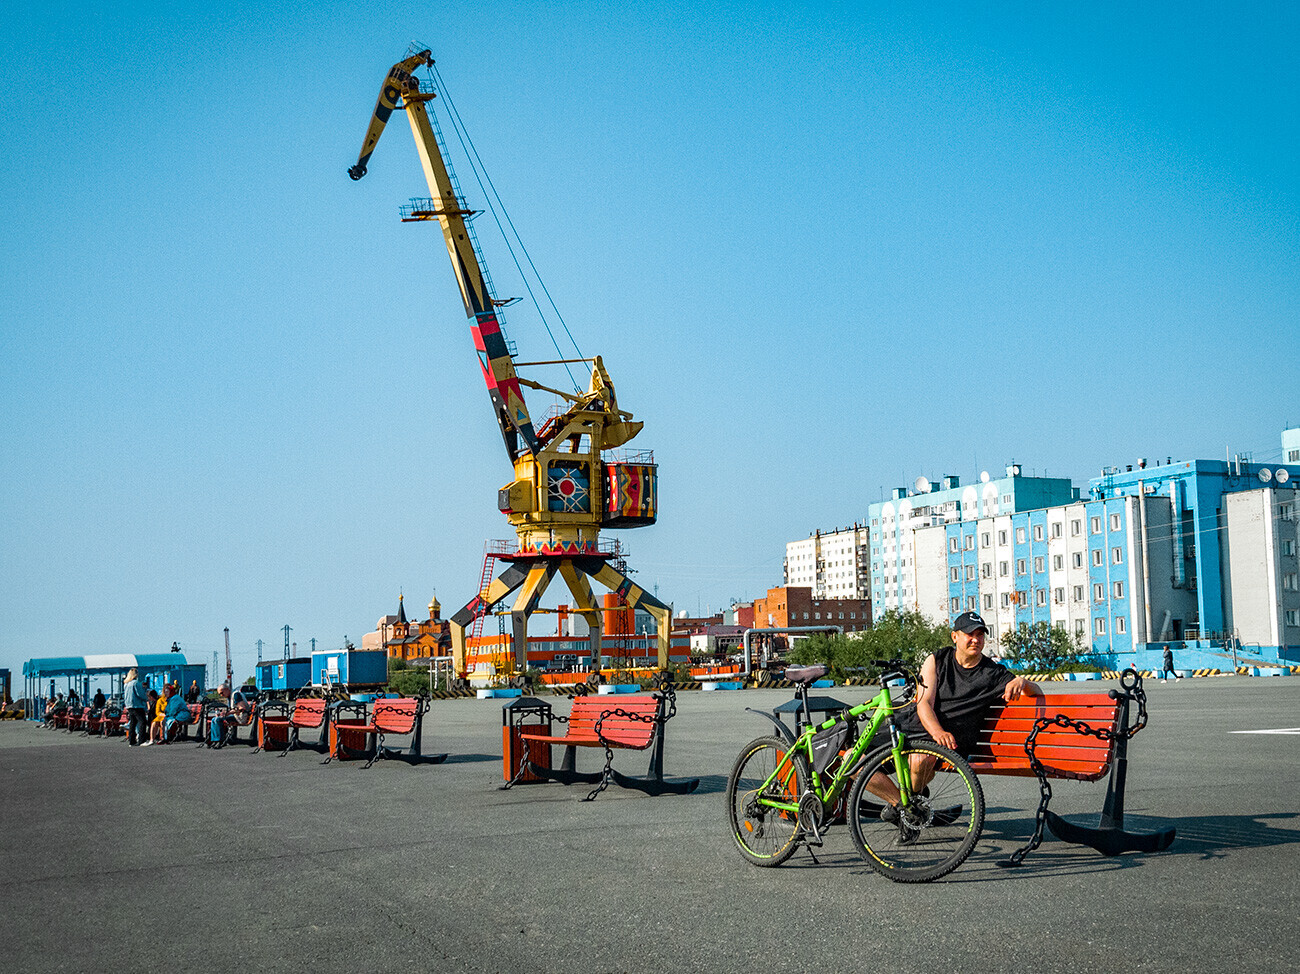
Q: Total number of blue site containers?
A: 2